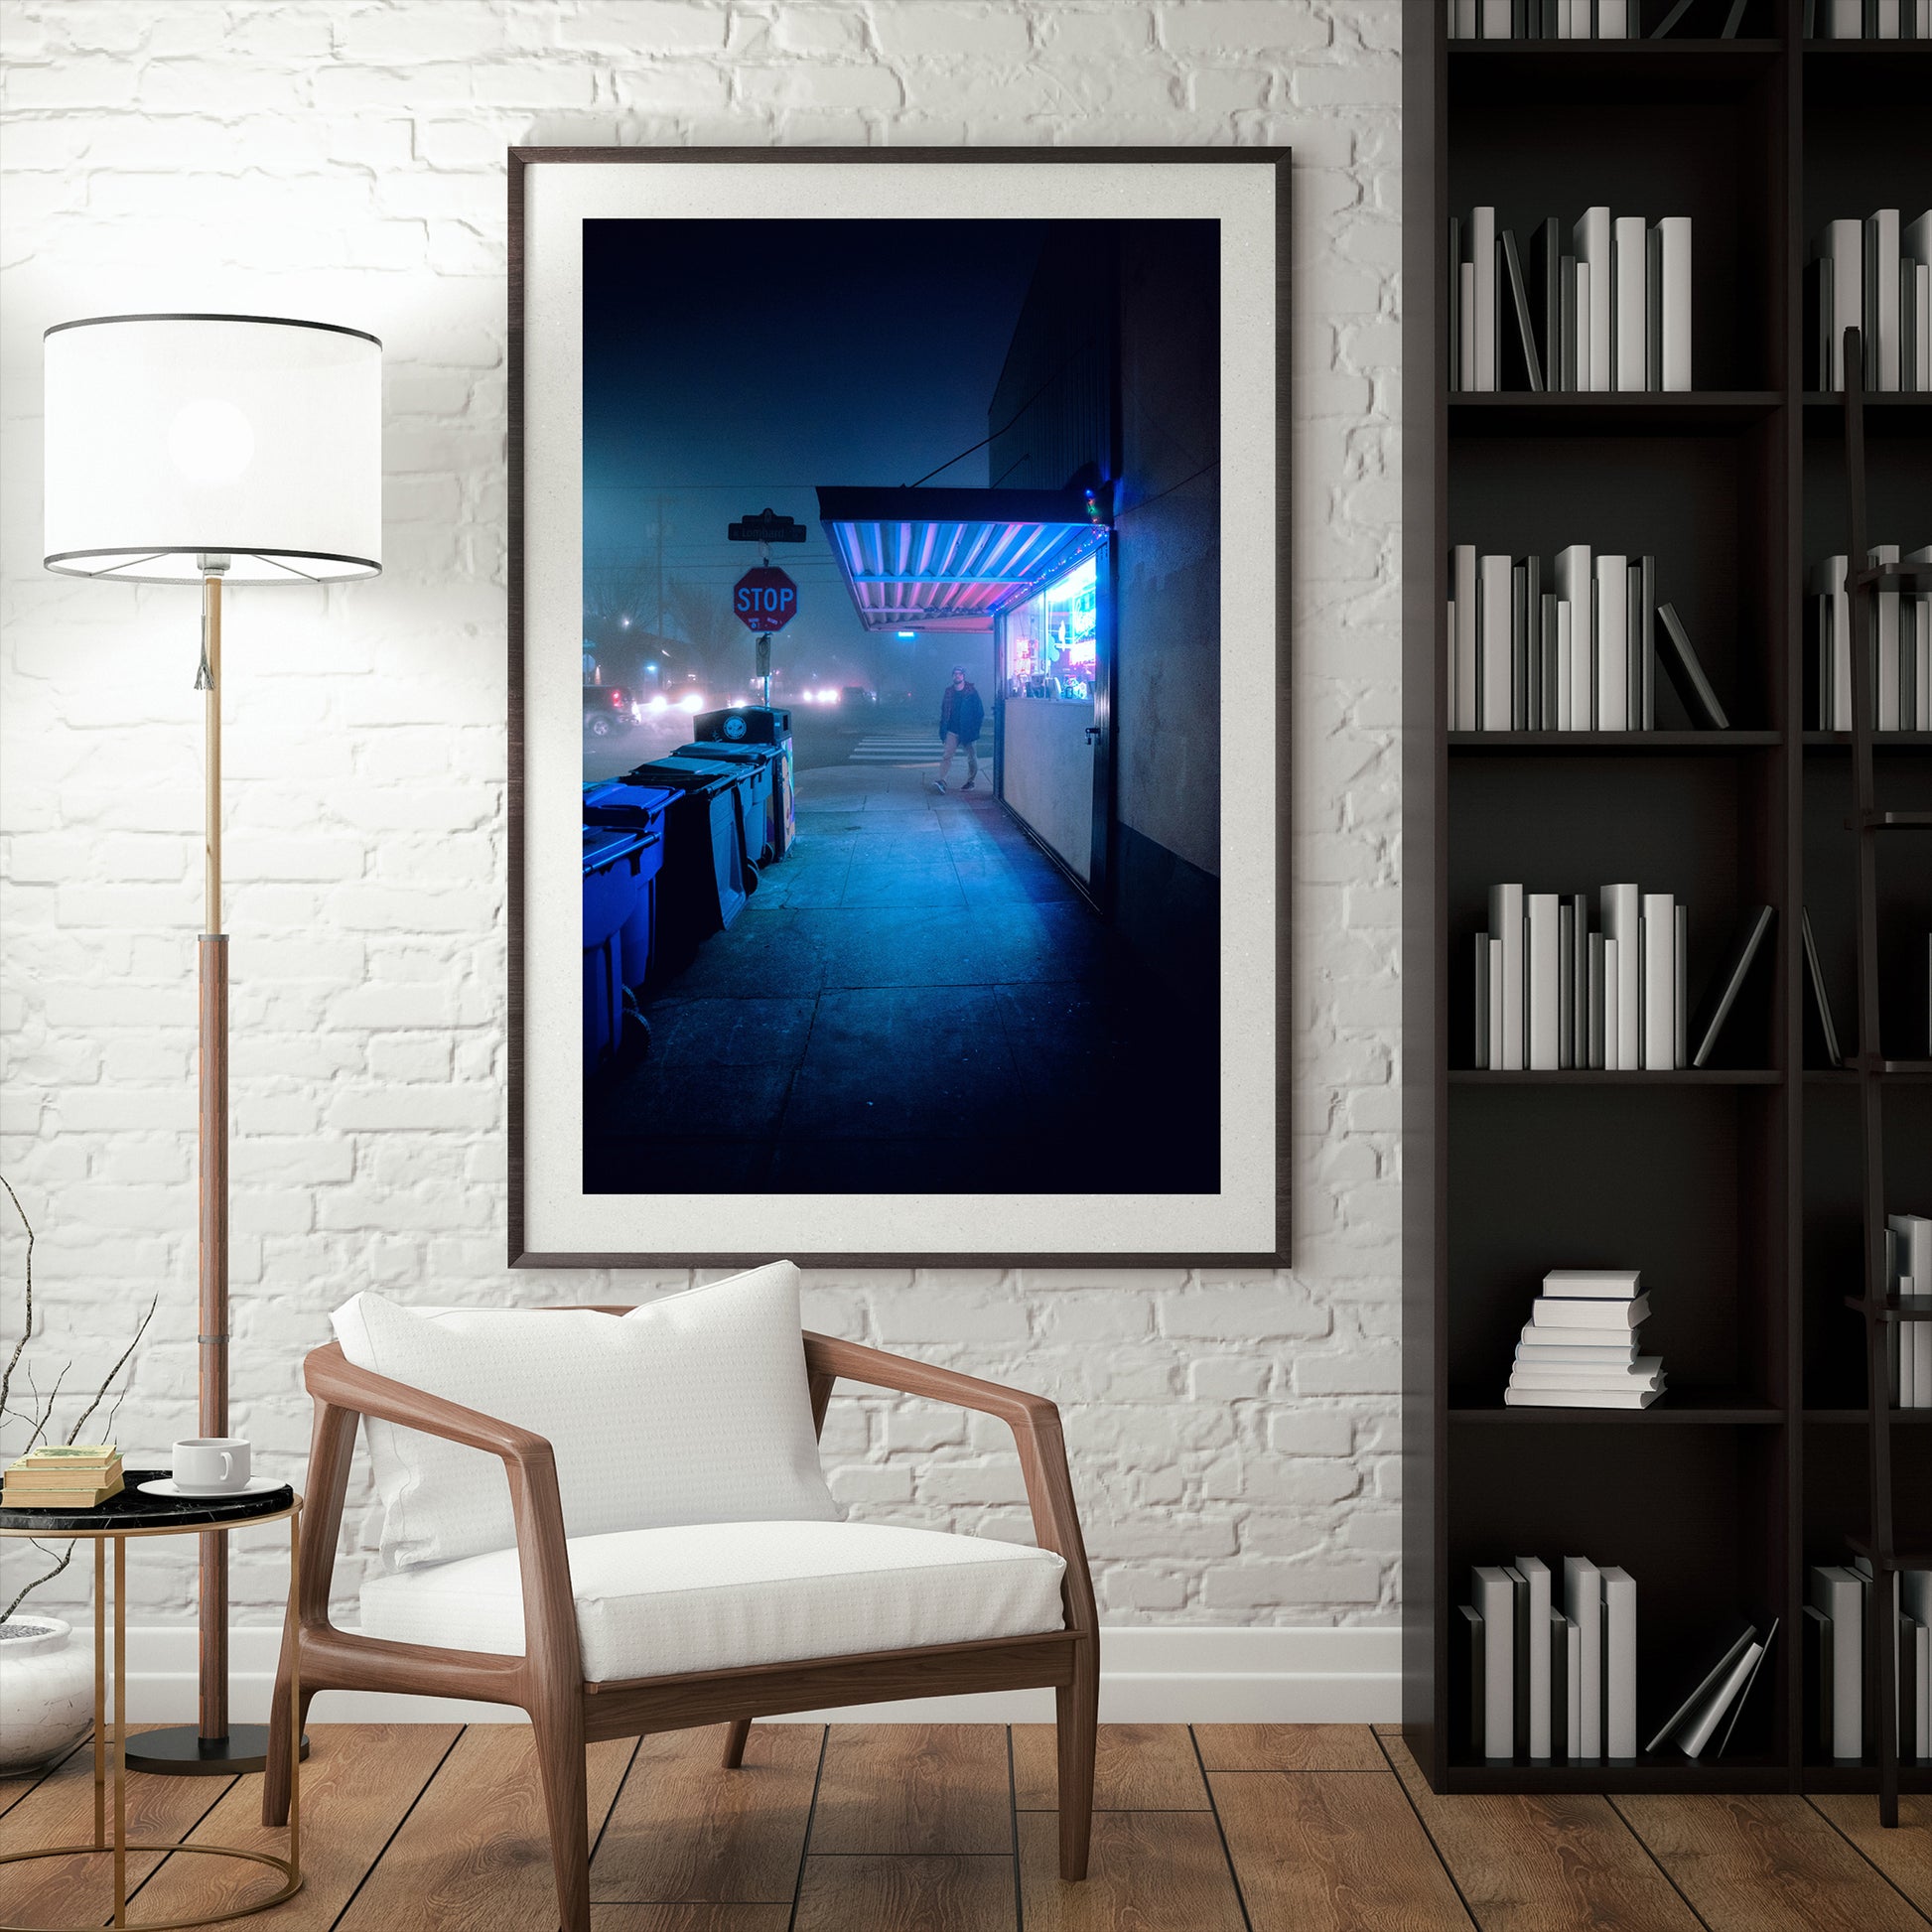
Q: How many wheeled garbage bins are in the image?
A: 5